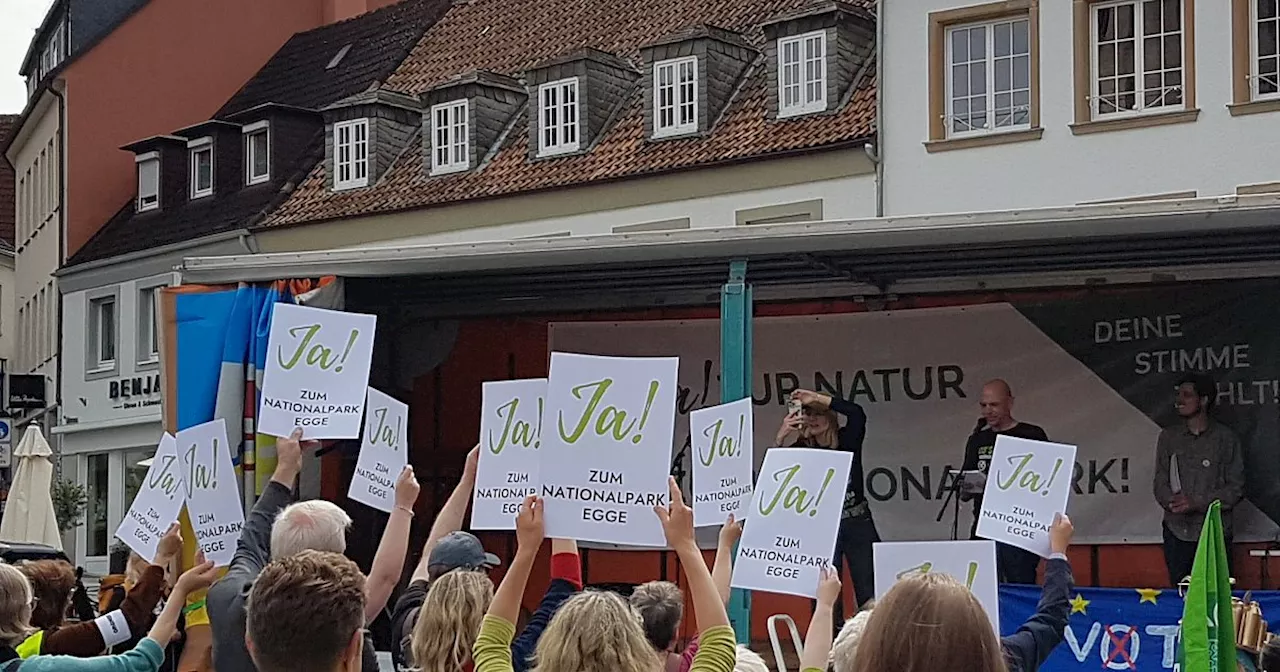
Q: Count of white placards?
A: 10